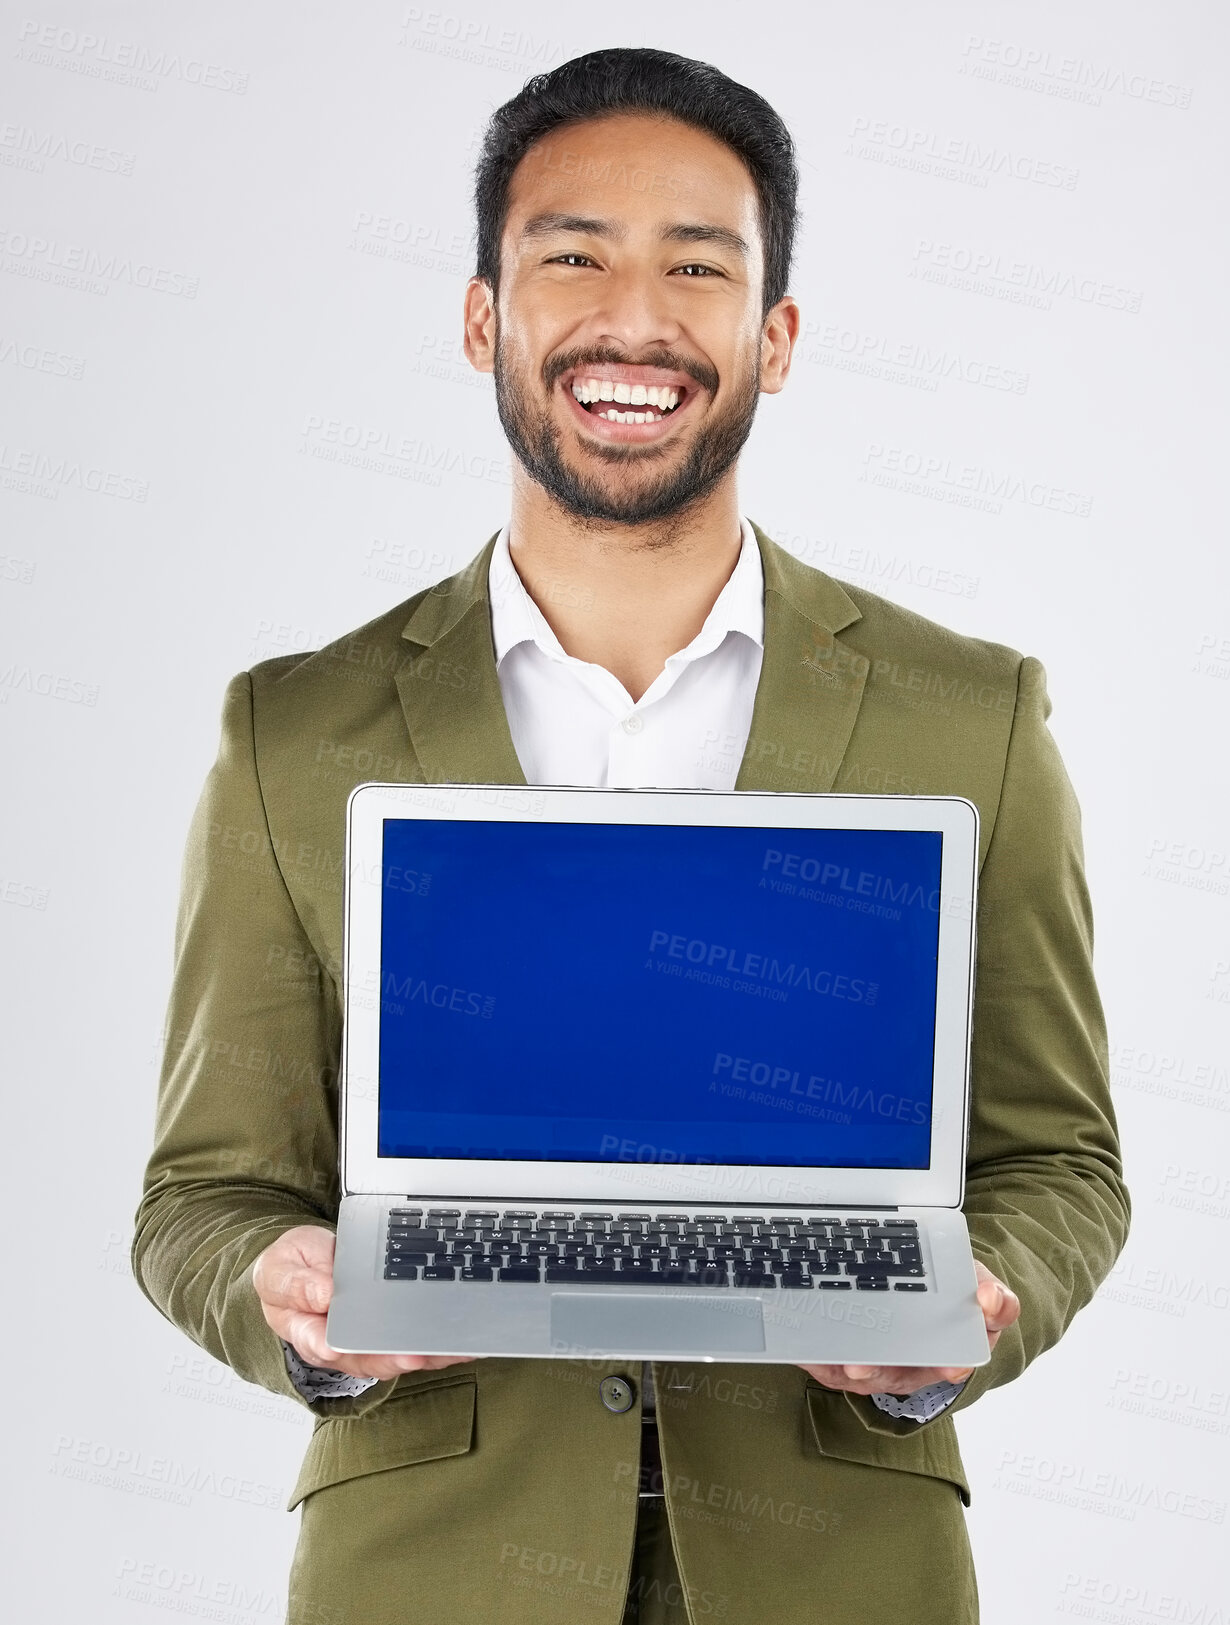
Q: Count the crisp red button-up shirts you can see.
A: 0